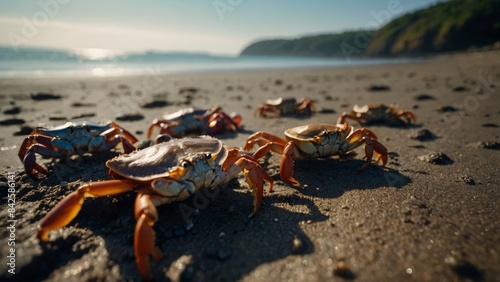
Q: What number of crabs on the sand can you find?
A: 6